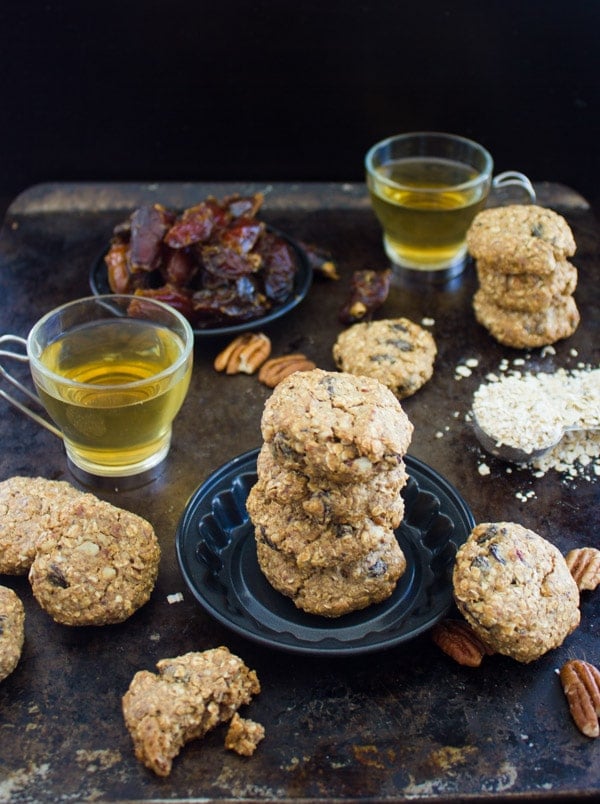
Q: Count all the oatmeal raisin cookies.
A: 13